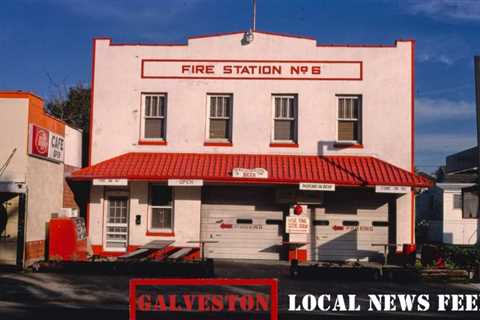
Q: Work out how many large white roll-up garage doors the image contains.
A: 2